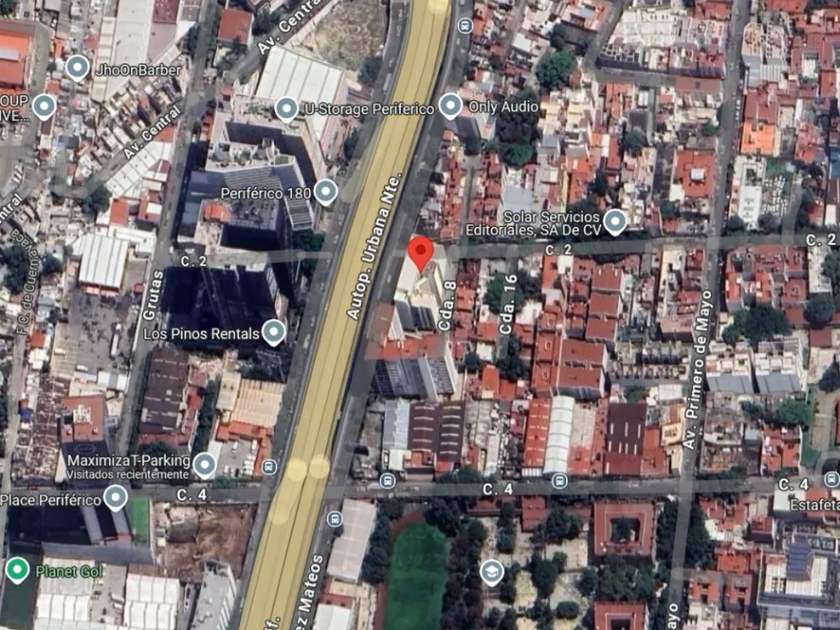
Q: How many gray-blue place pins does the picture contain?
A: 10